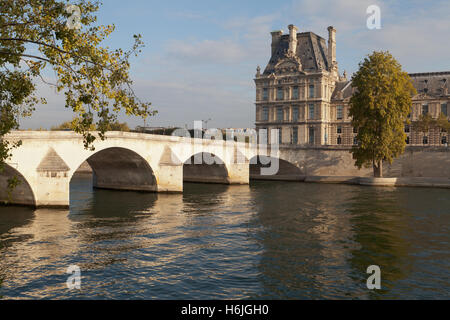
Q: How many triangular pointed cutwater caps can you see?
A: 3